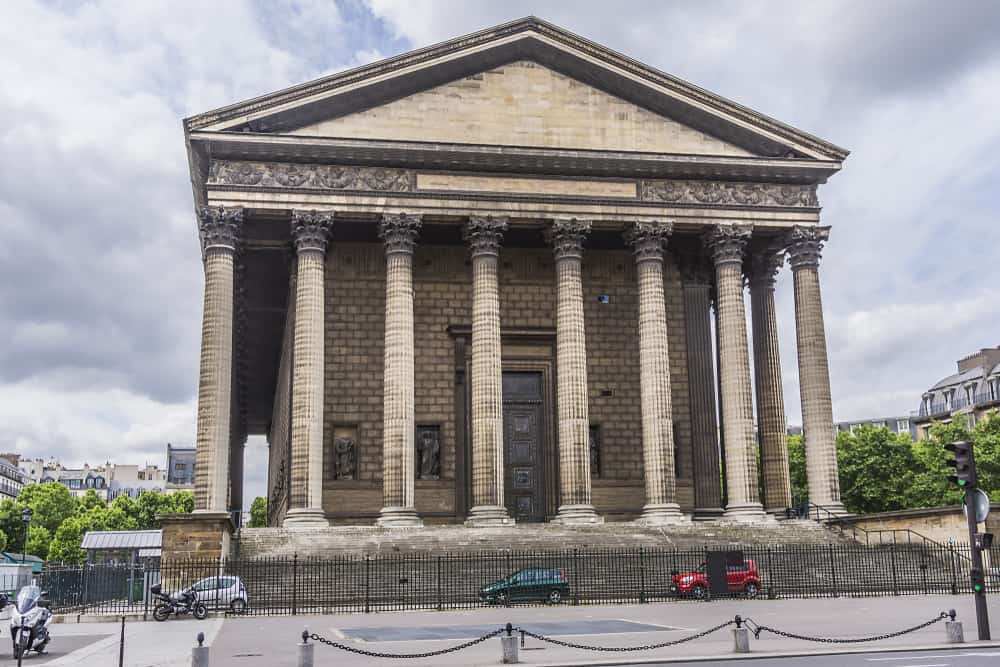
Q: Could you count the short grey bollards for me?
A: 5